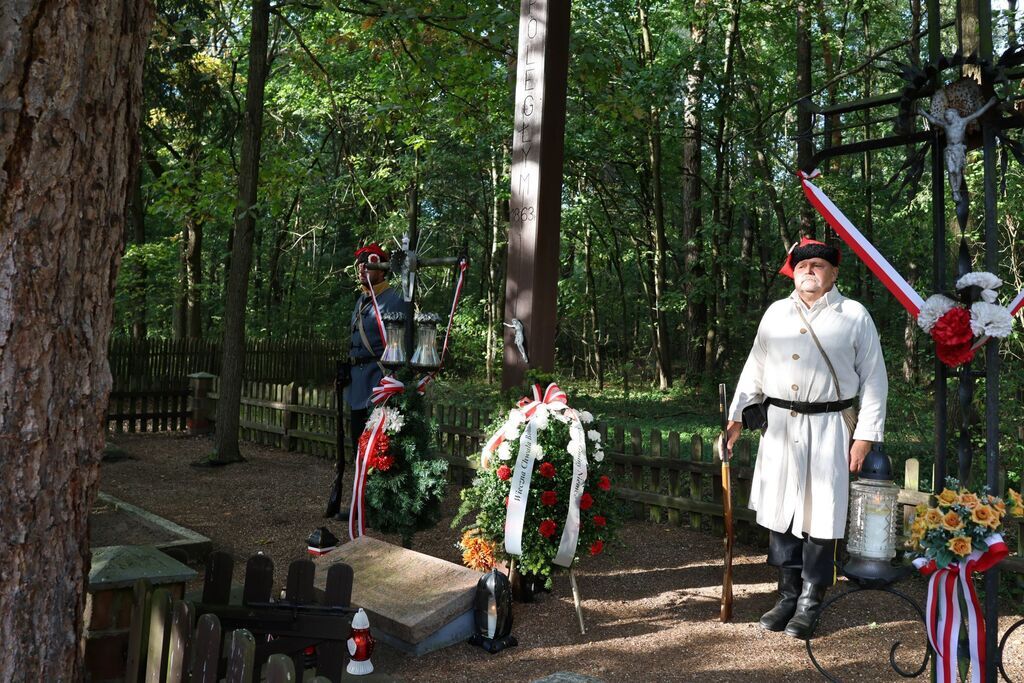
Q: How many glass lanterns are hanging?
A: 2